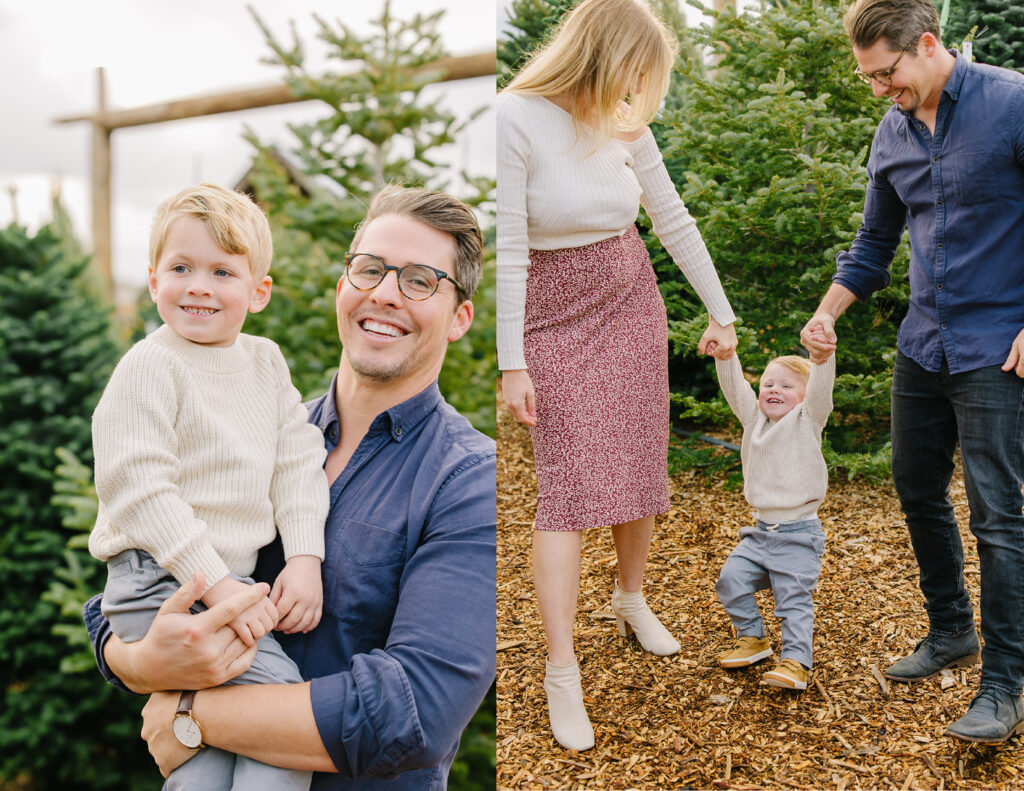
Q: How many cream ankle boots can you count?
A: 2